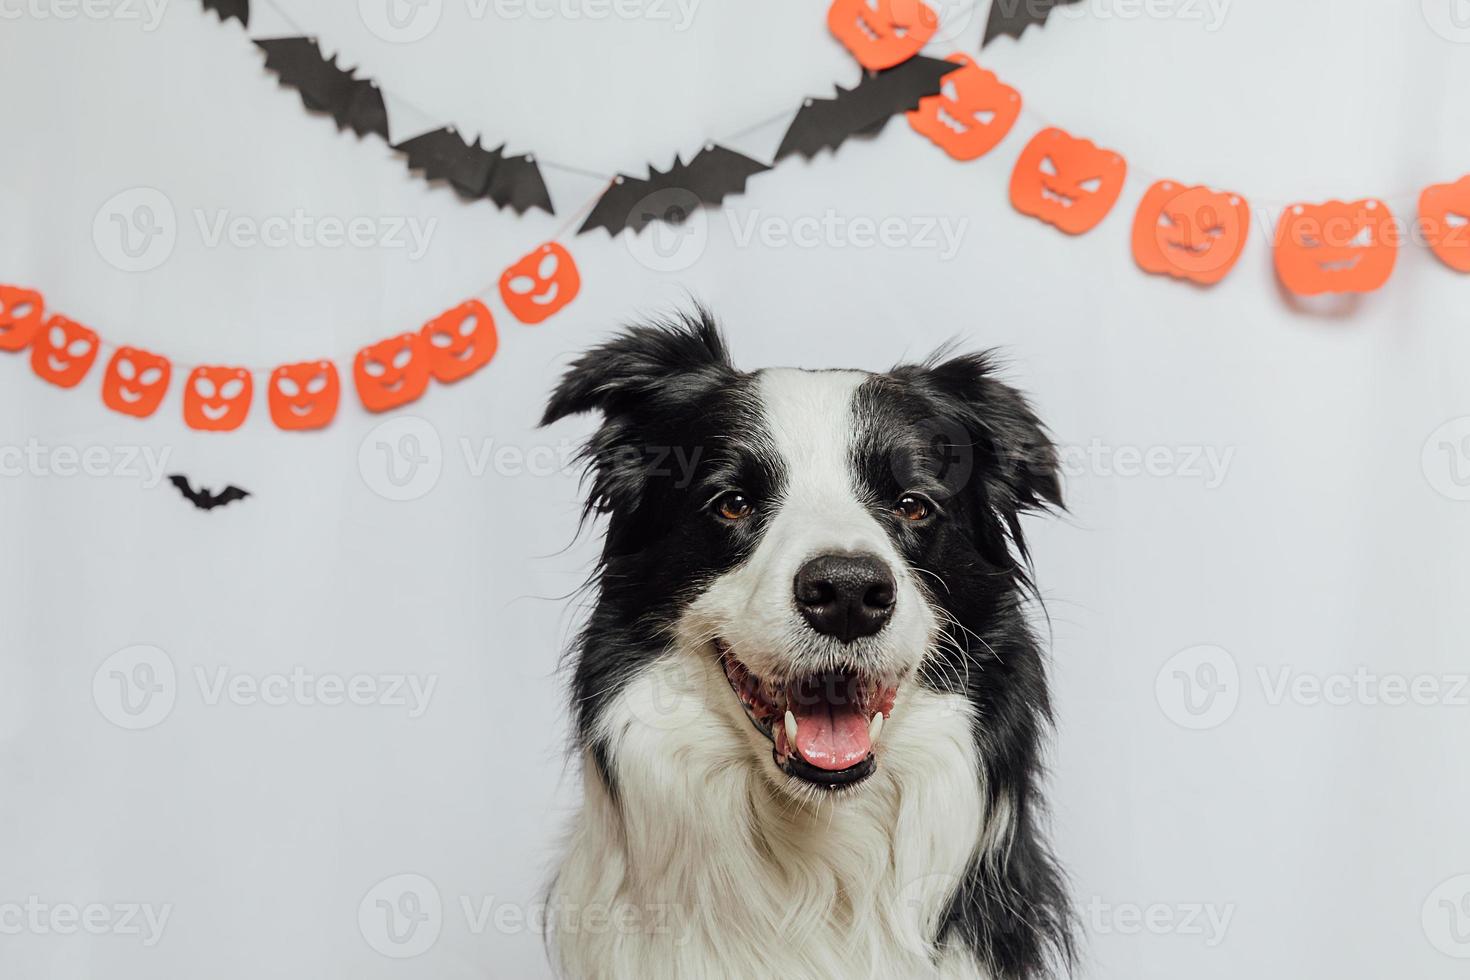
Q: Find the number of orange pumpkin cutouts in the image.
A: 14